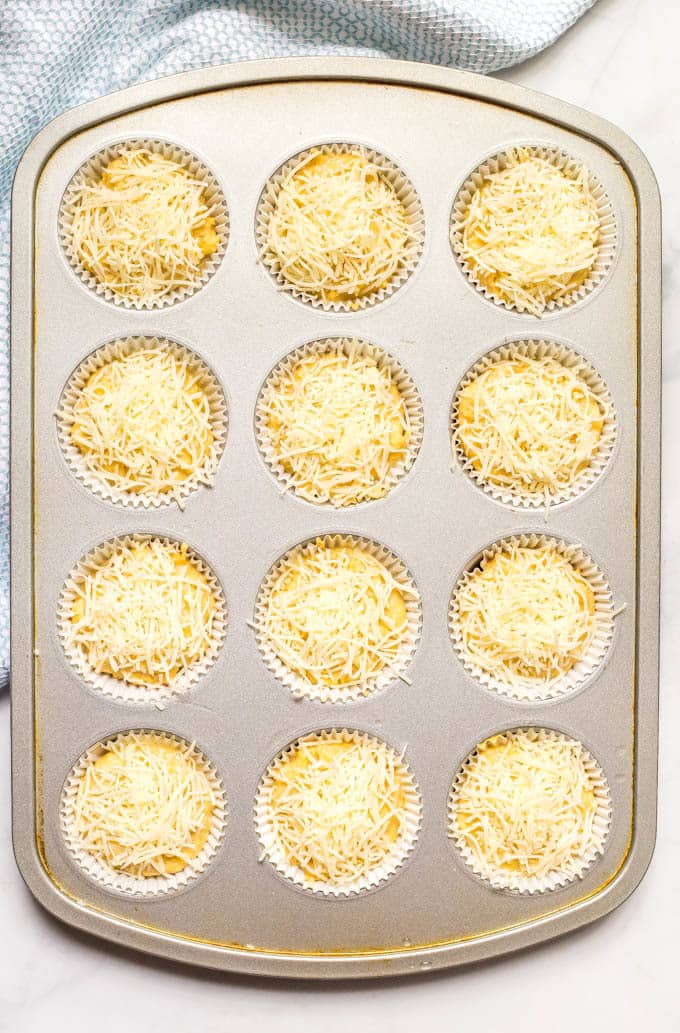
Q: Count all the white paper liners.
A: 12